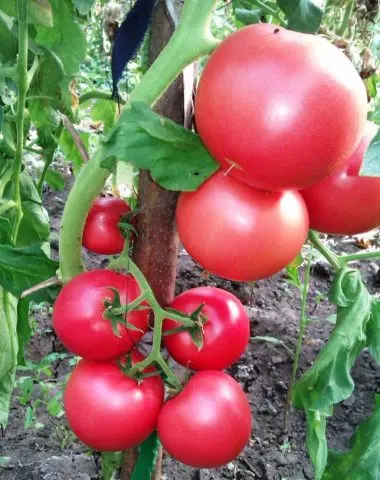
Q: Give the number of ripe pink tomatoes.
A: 8